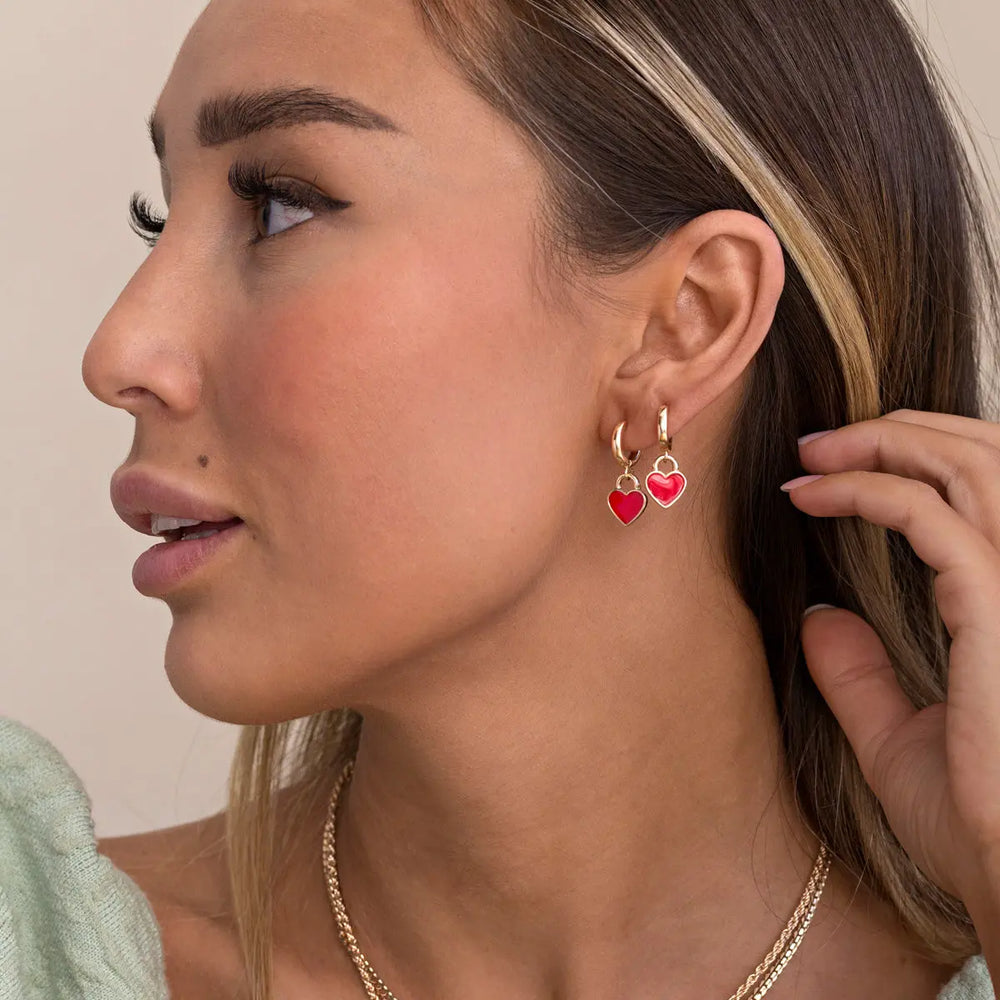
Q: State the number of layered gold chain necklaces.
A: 2